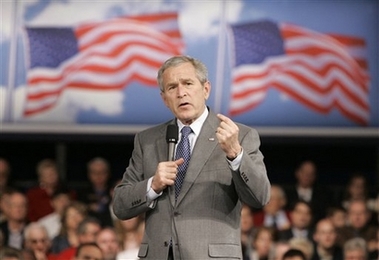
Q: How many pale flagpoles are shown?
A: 2